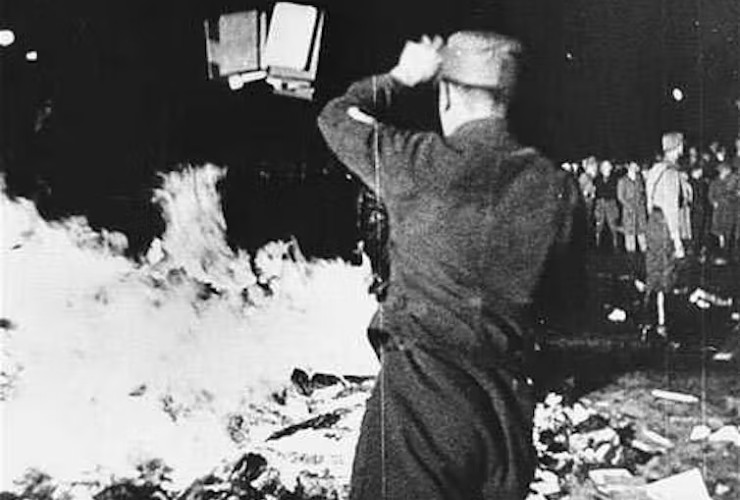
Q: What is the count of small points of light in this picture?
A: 3